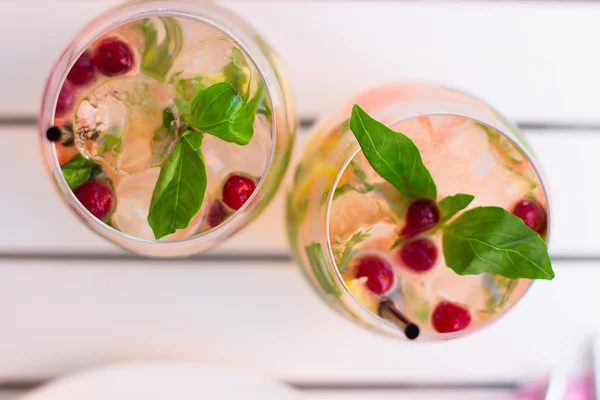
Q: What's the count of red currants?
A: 11